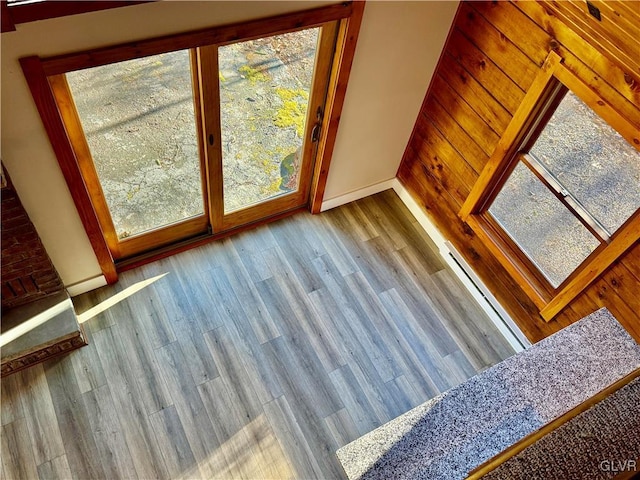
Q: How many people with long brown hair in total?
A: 0